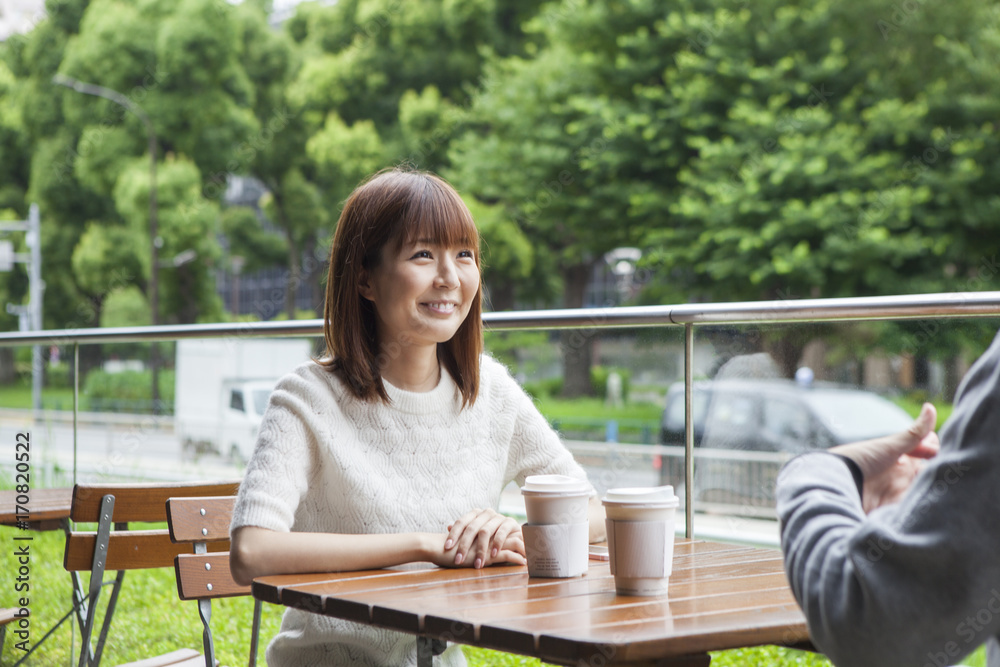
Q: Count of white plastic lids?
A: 2